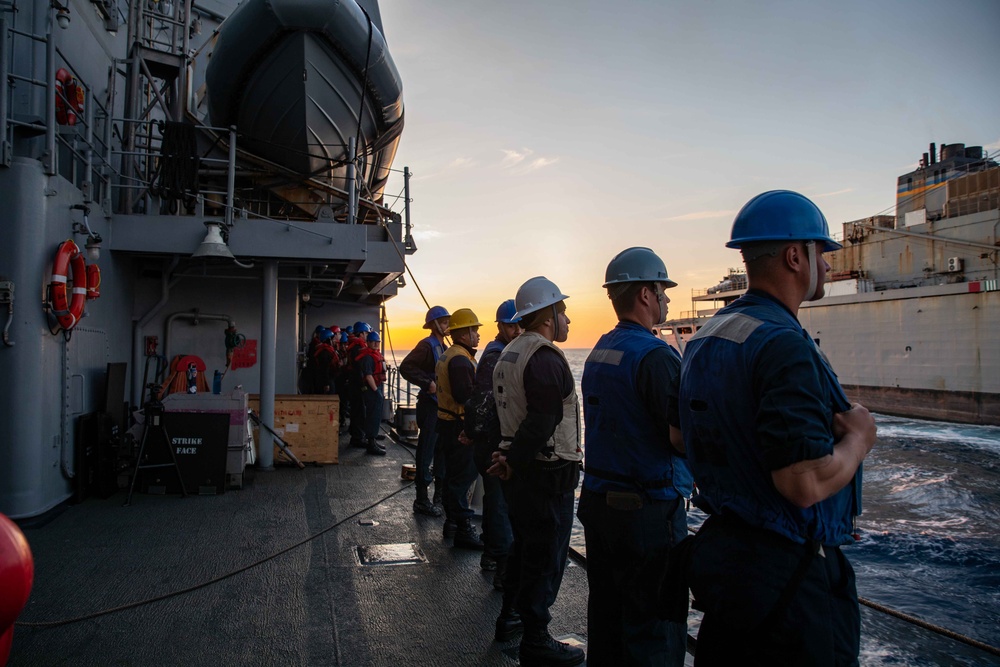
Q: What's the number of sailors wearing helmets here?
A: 14